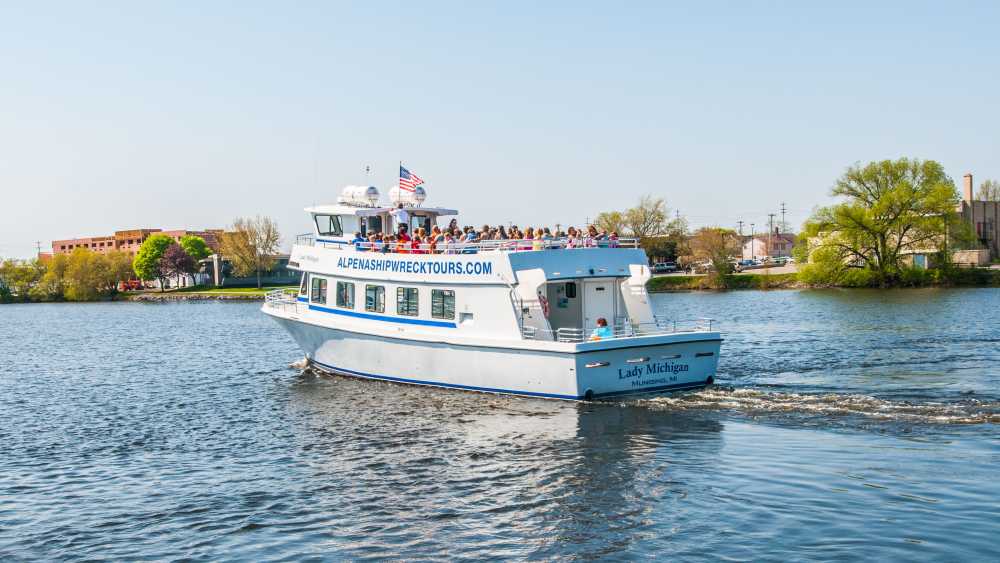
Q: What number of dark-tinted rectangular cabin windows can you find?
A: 5